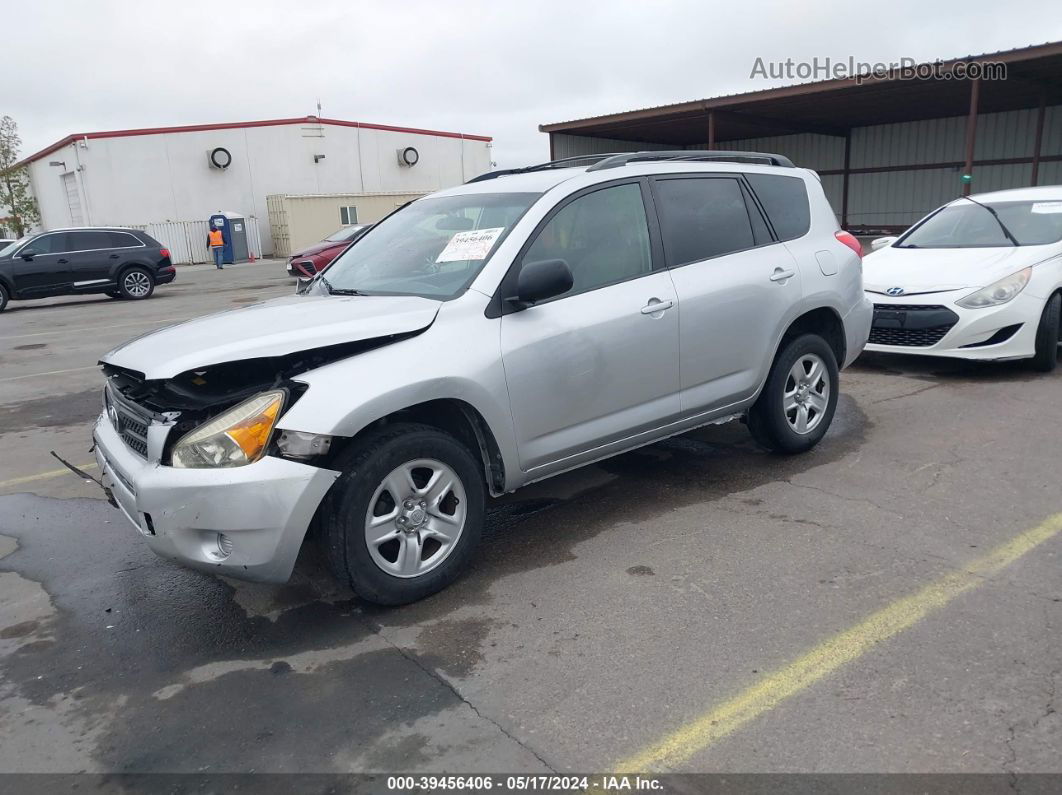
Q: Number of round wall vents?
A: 2